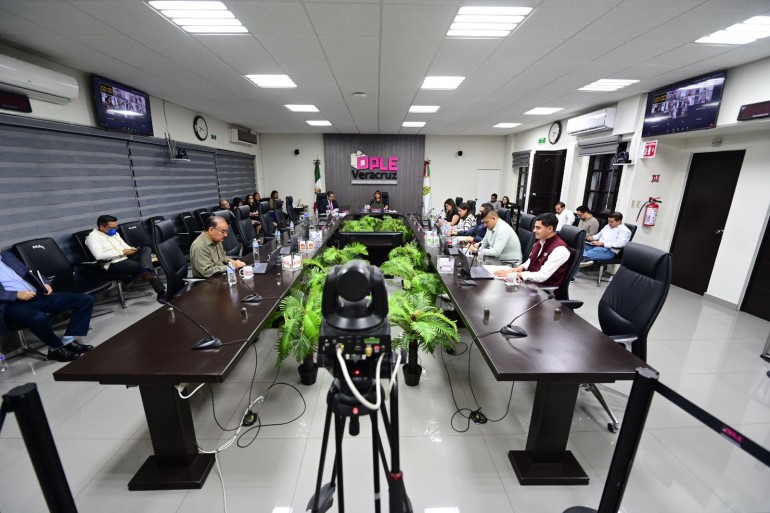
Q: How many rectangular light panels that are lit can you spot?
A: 12